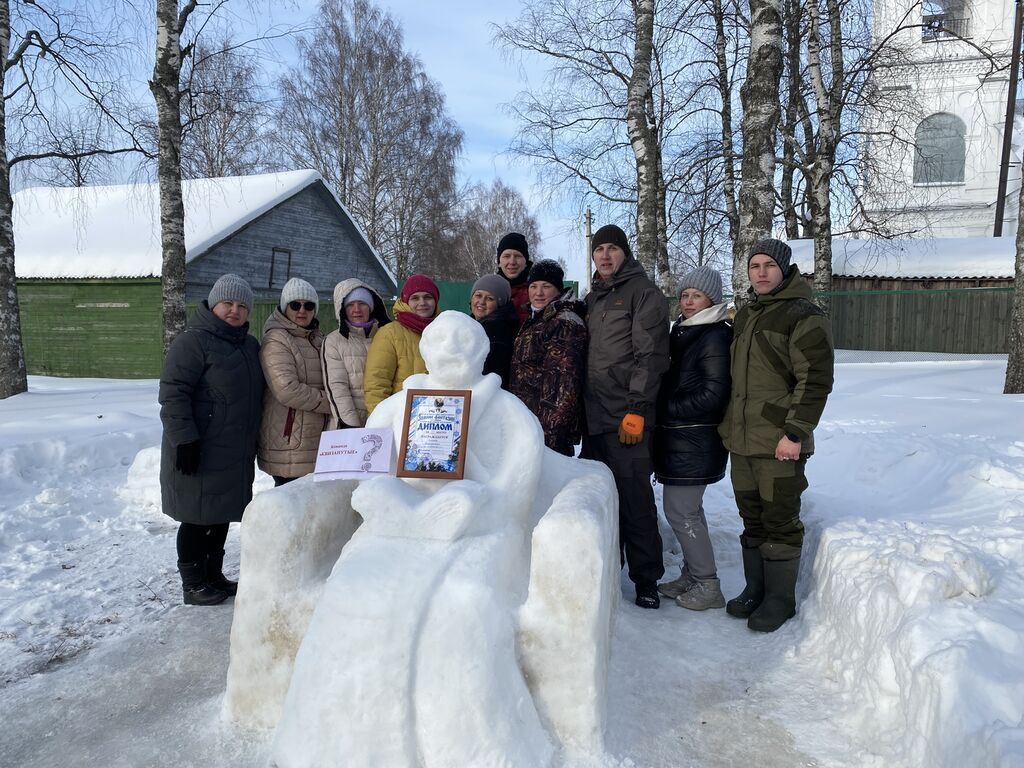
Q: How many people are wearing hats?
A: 10